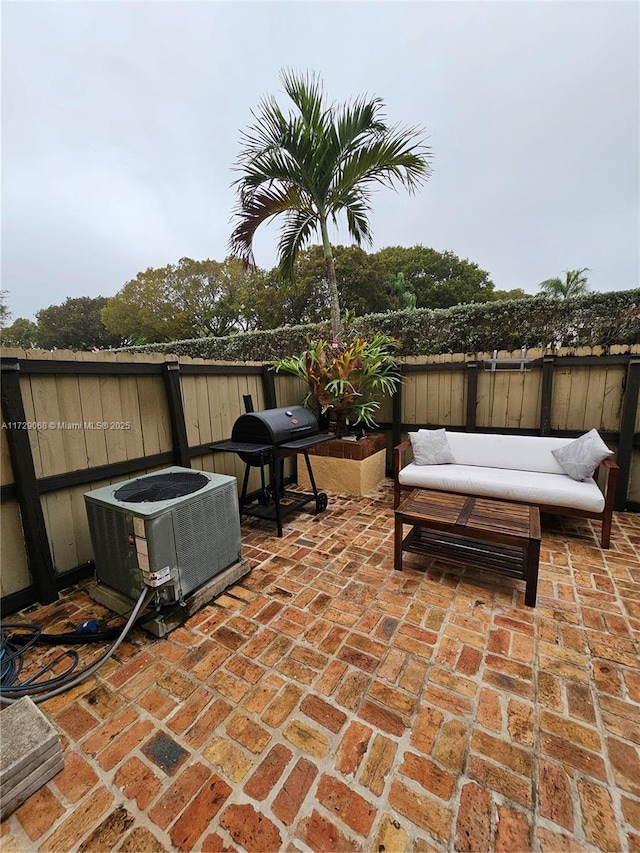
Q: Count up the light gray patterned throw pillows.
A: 2